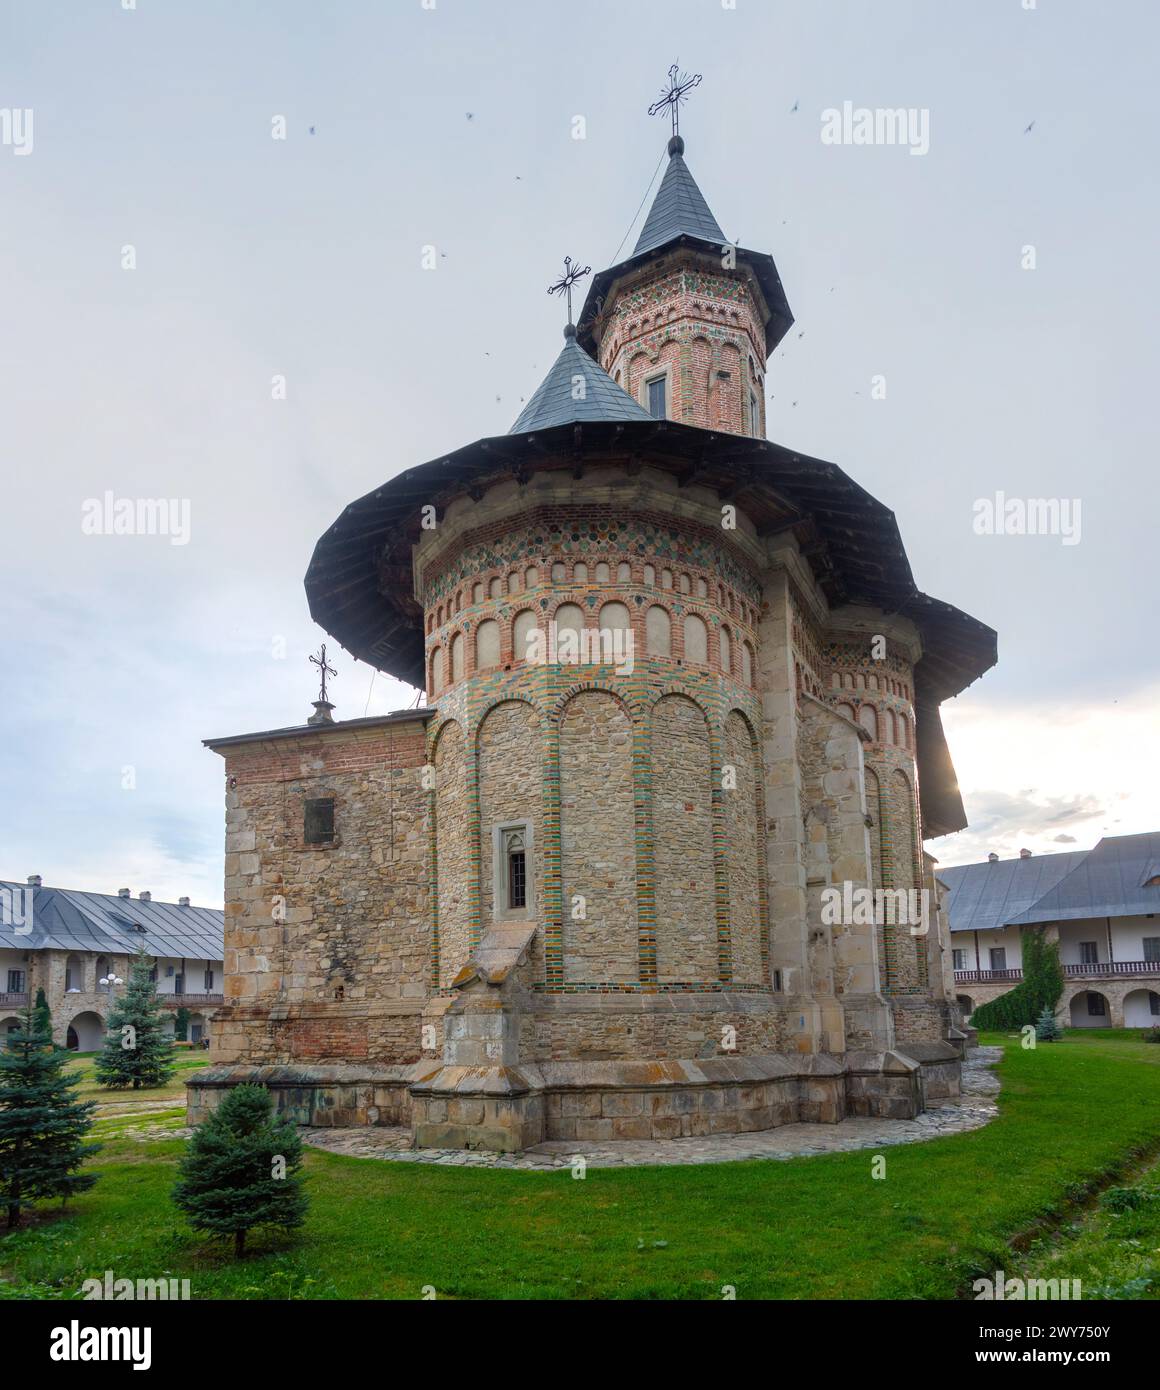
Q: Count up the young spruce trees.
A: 4